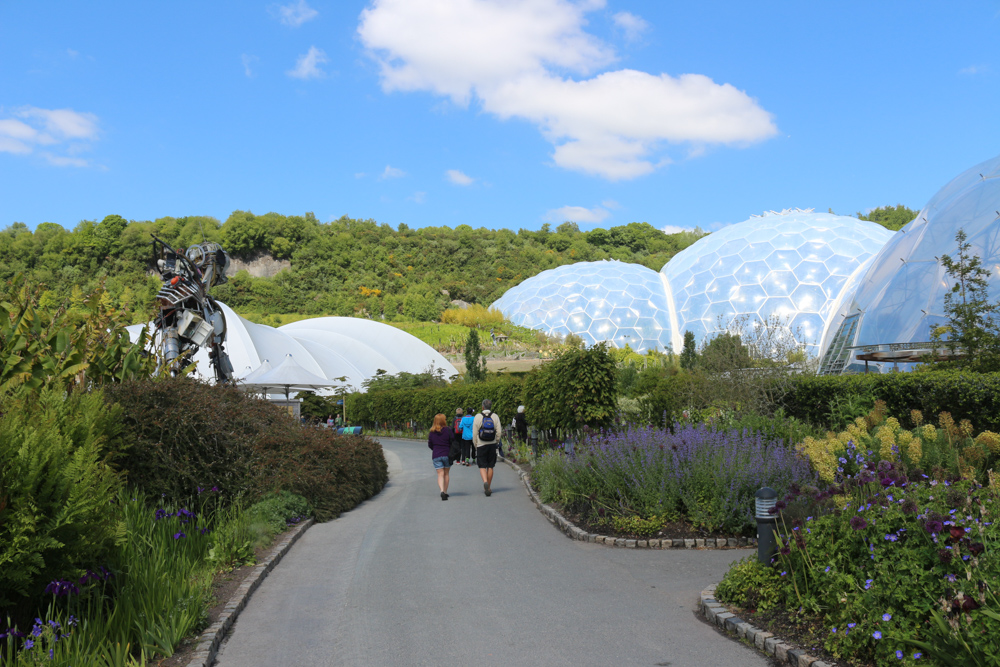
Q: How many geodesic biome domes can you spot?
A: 3